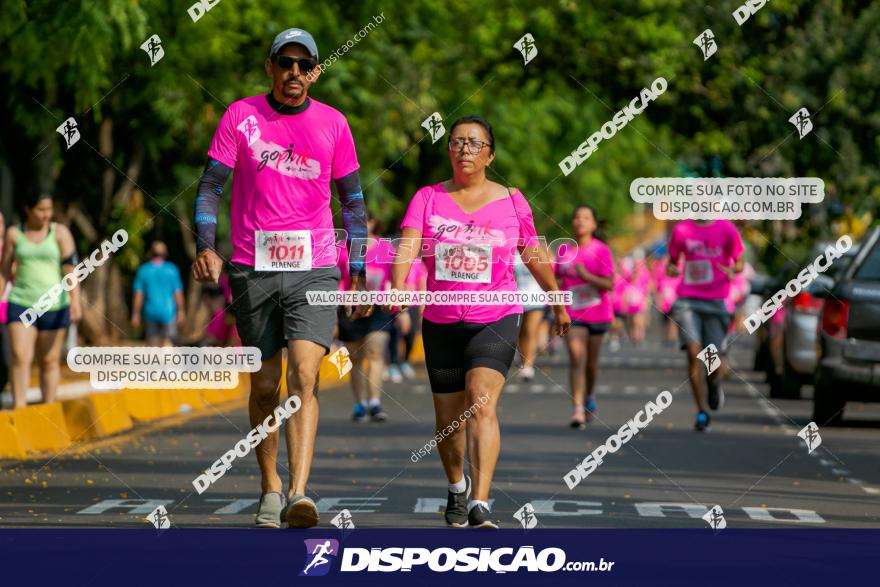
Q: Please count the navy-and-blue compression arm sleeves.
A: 2